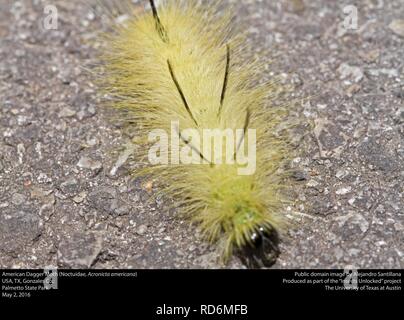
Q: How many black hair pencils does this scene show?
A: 5